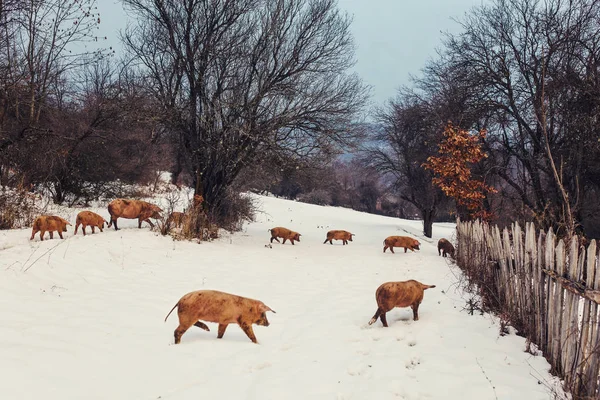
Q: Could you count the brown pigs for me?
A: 10